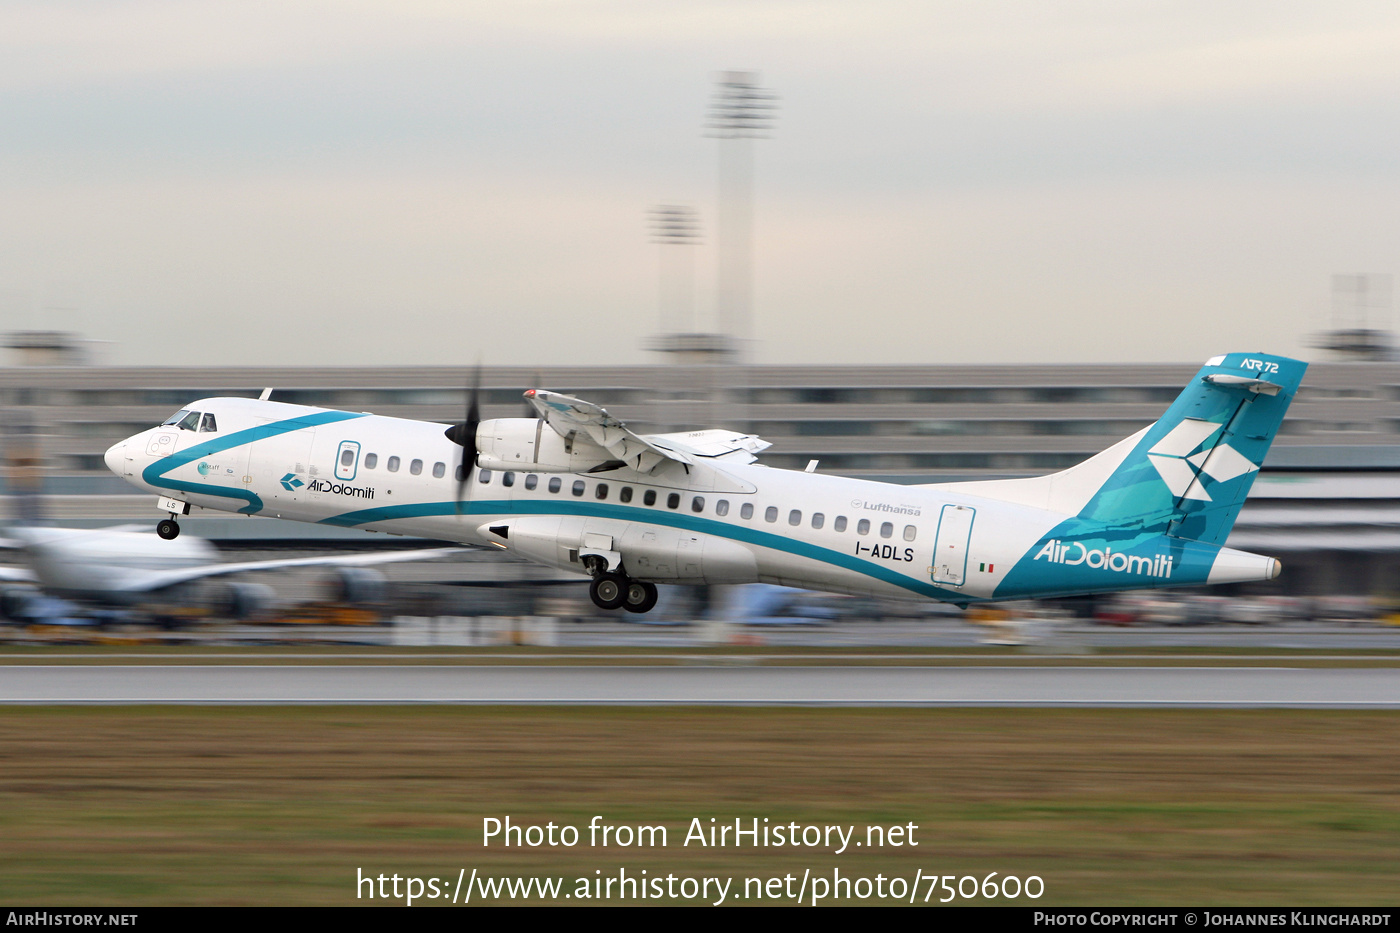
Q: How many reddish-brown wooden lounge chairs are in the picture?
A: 0